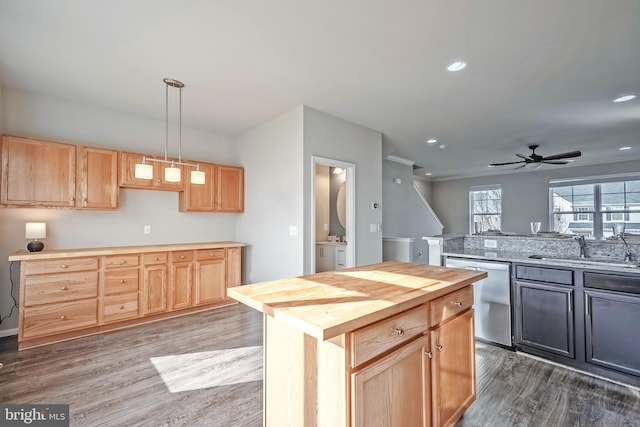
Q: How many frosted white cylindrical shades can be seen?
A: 3